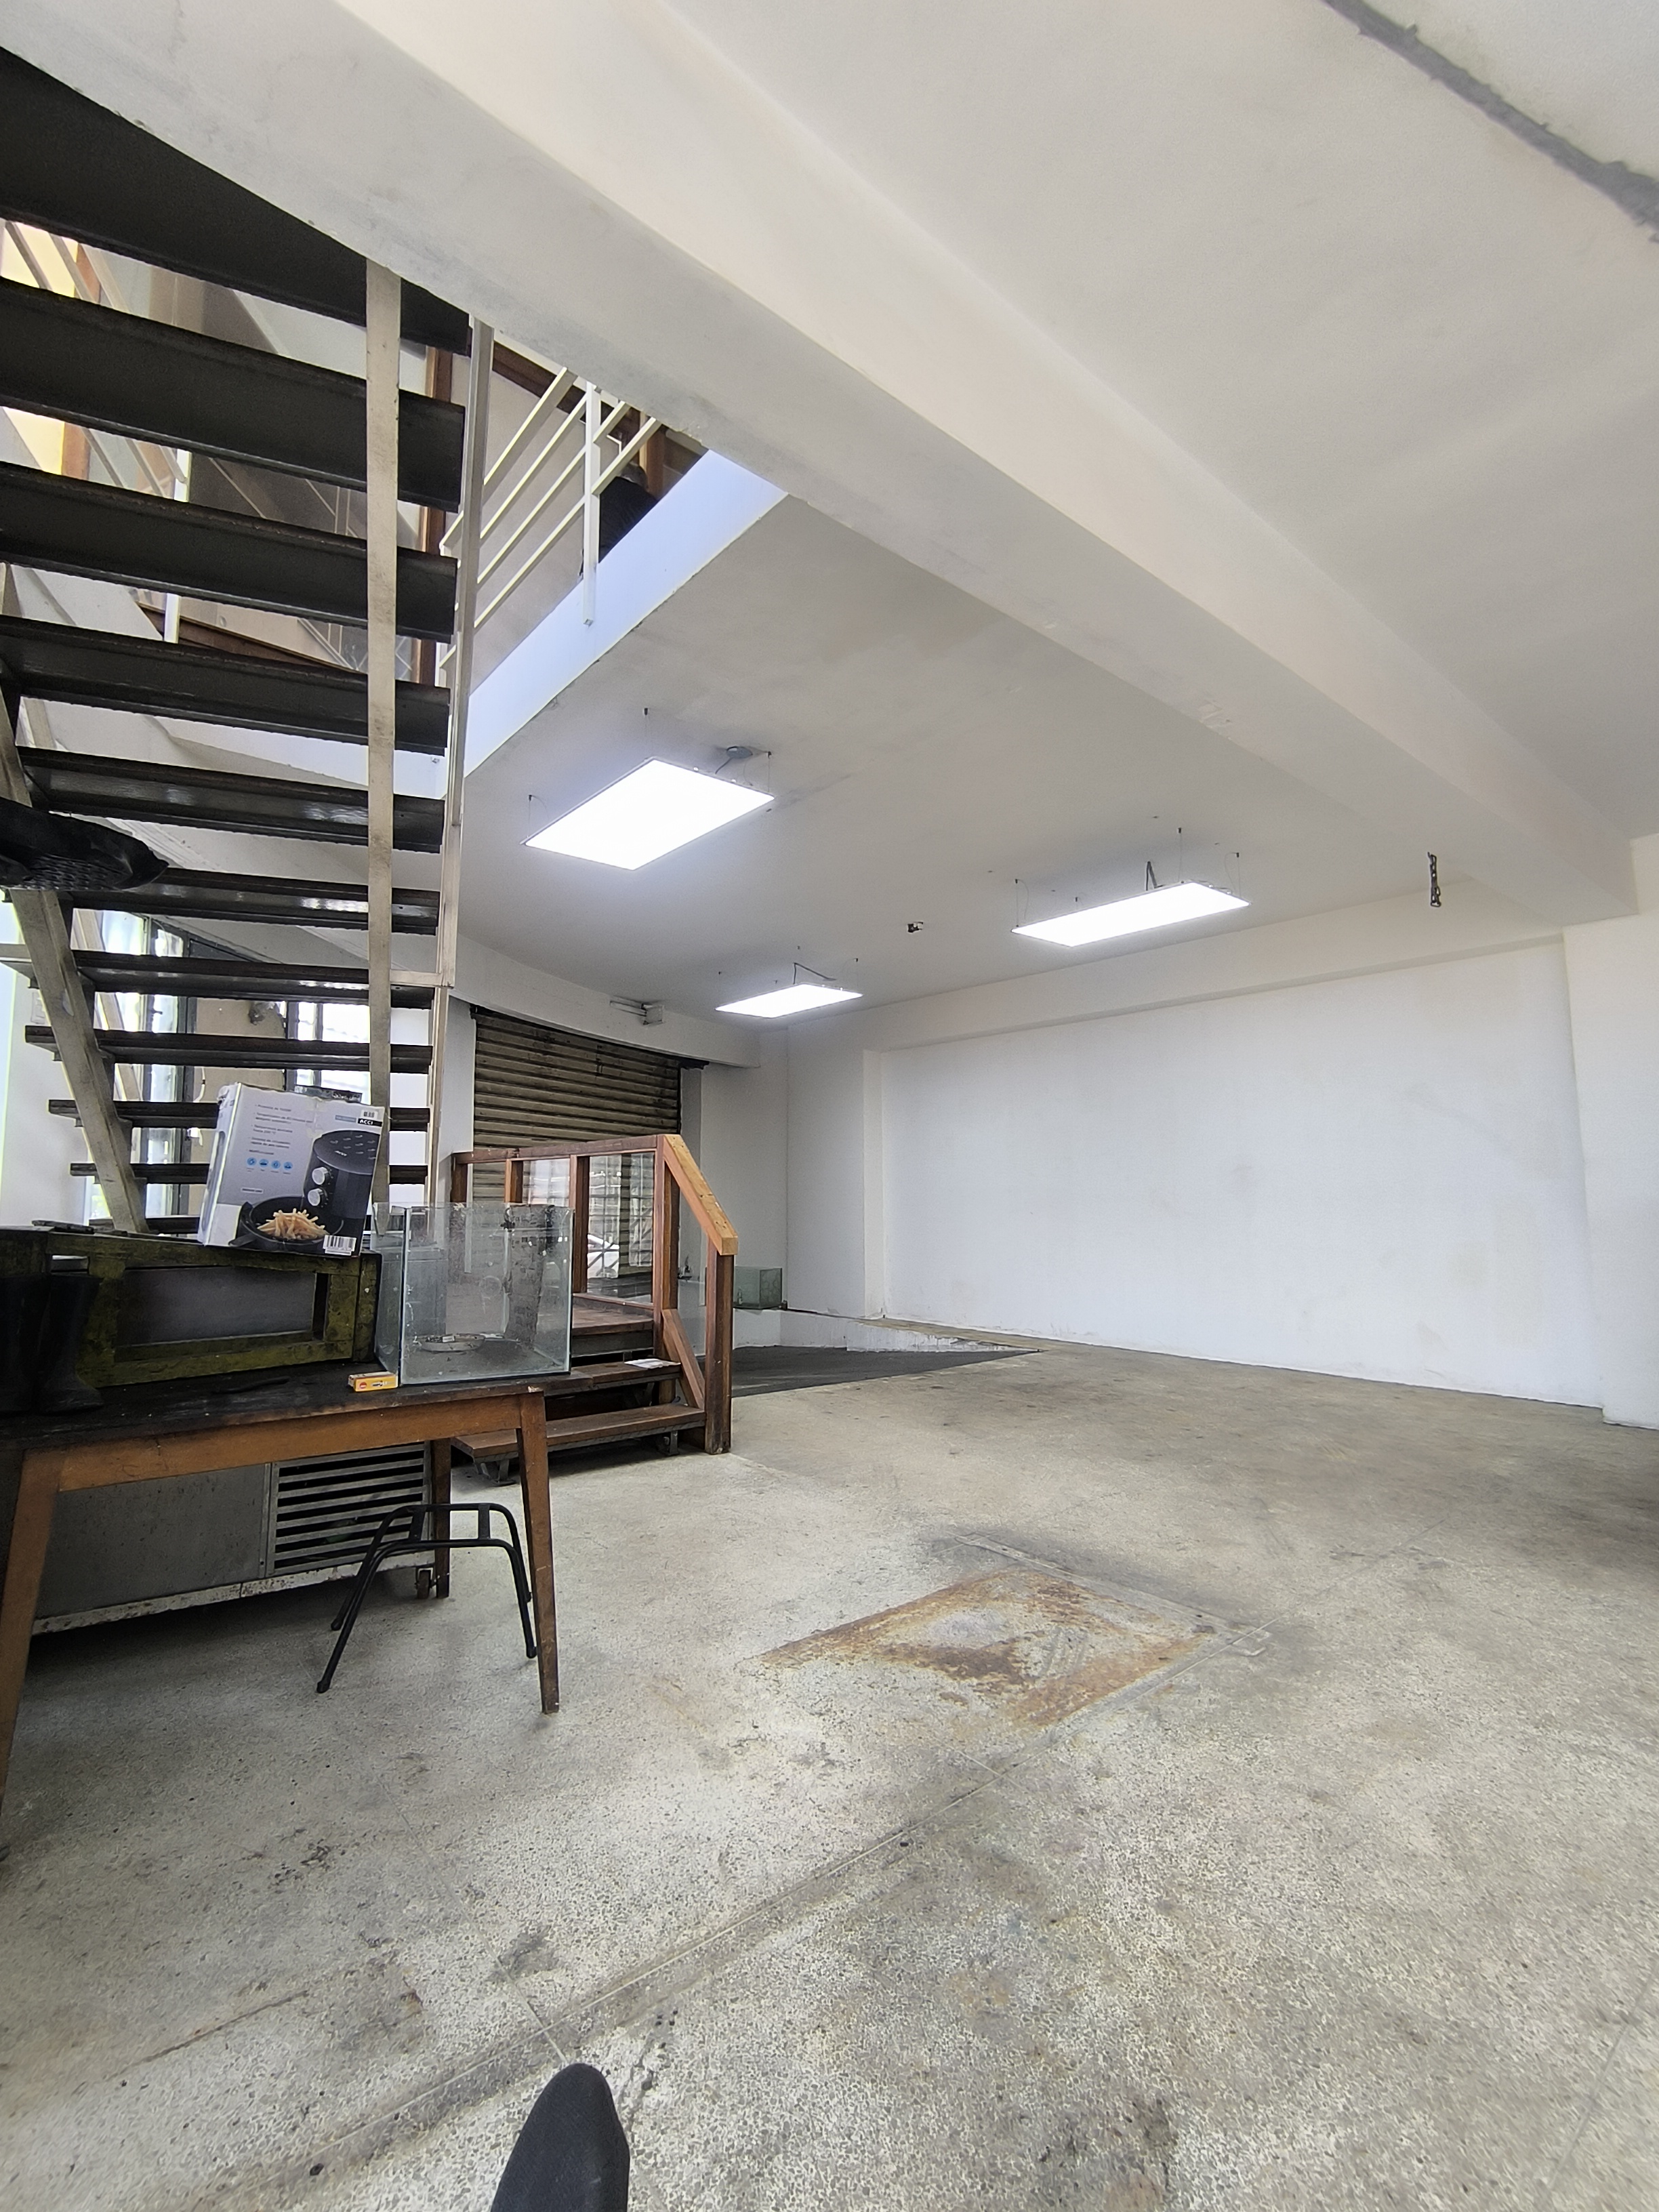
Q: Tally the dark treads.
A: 11